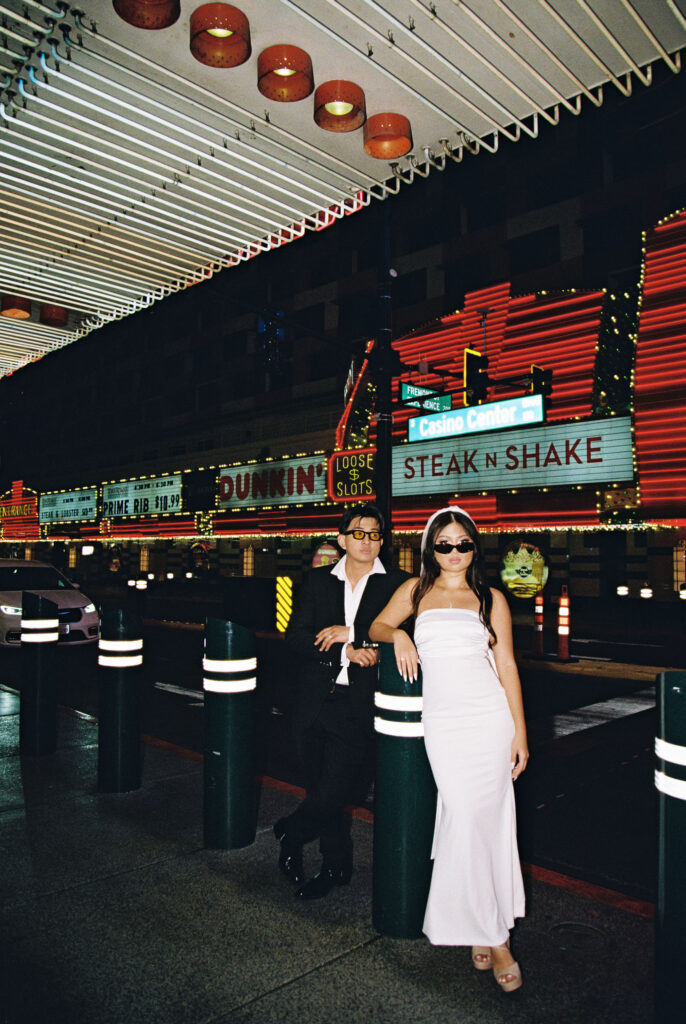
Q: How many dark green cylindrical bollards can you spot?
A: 5